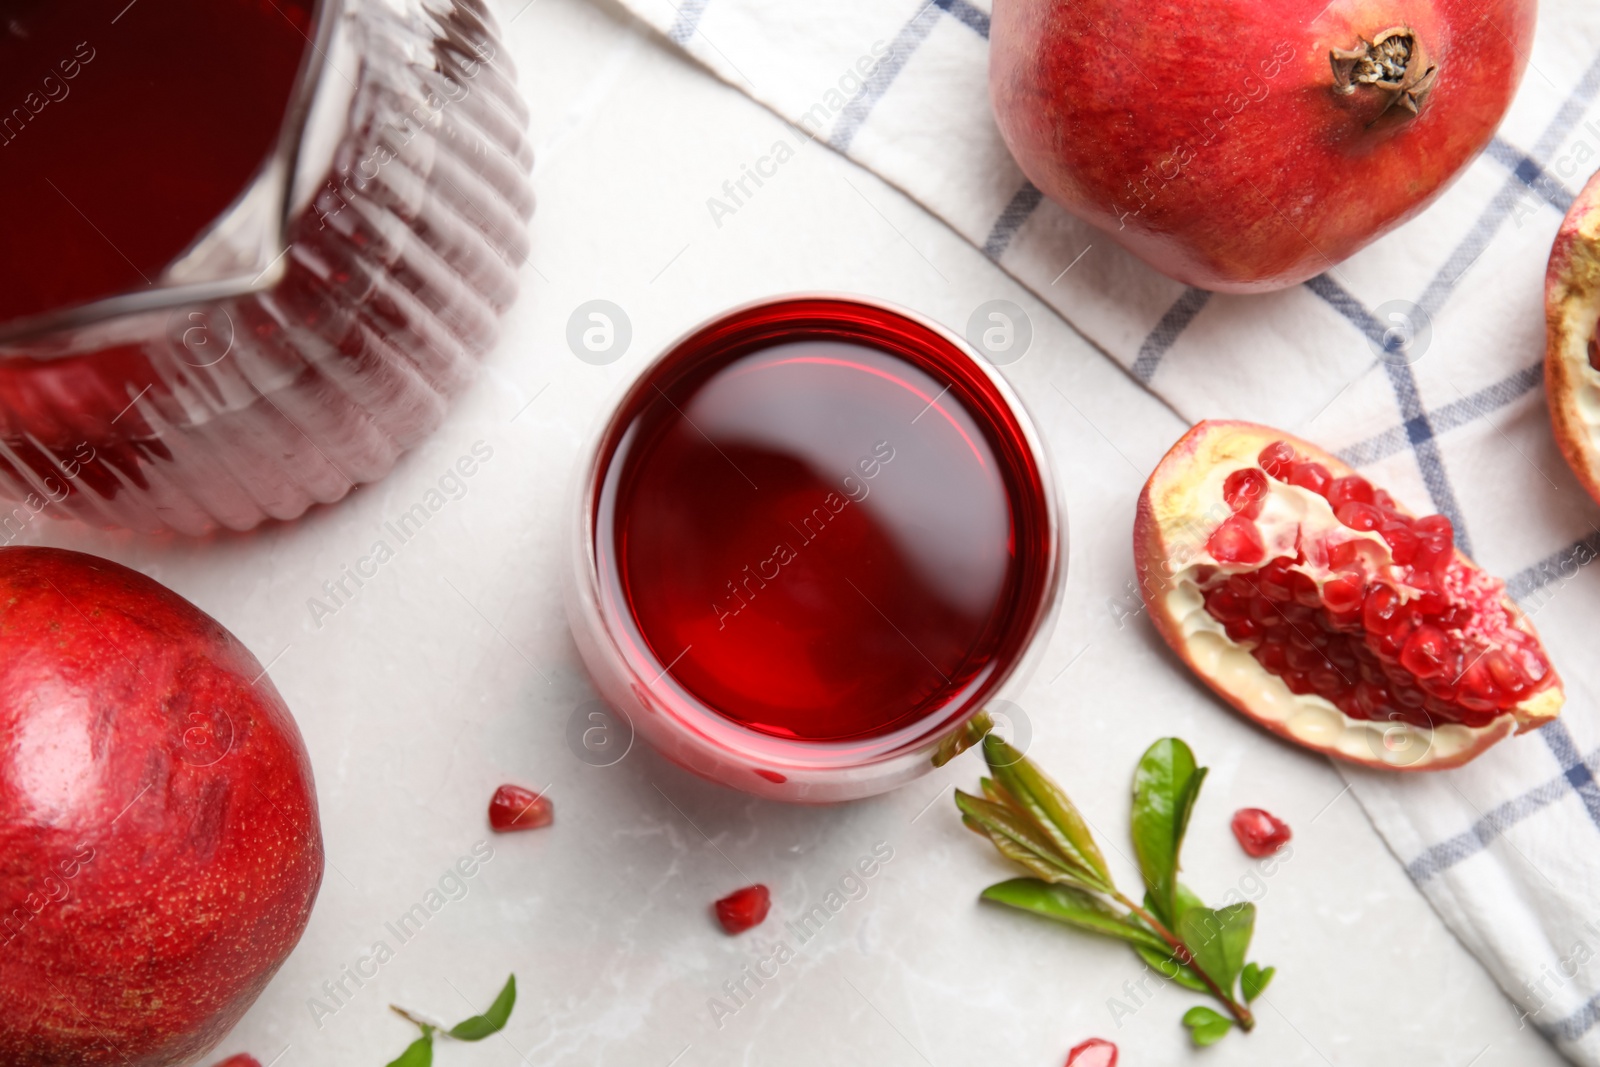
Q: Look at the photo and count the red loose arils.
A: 5